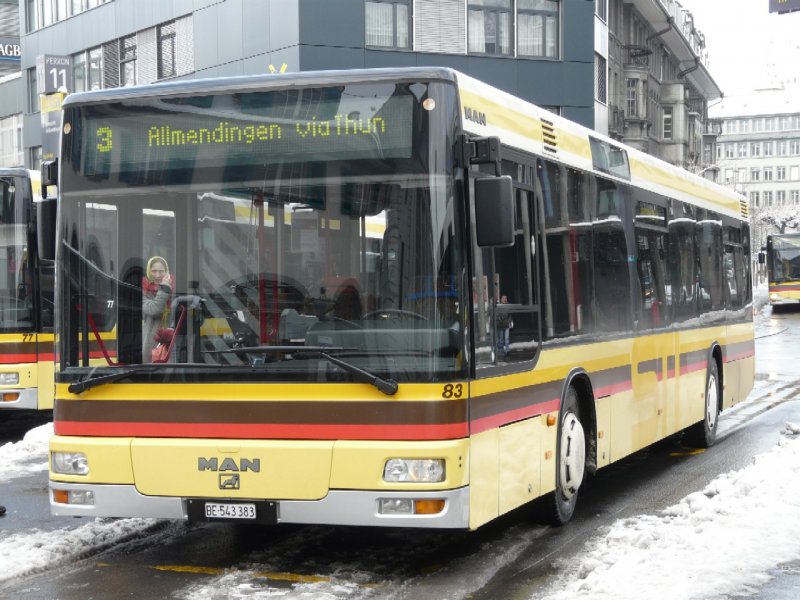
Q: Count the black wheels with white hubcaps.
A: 2